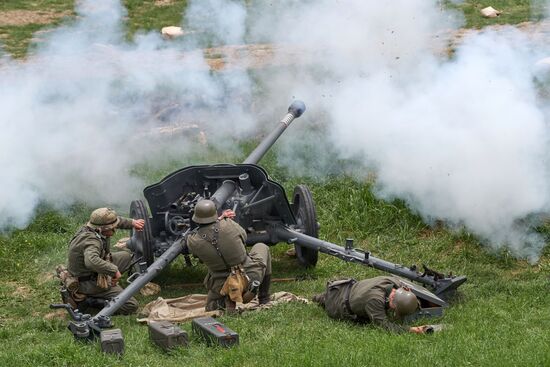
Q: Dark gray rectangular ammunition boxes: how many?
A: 3